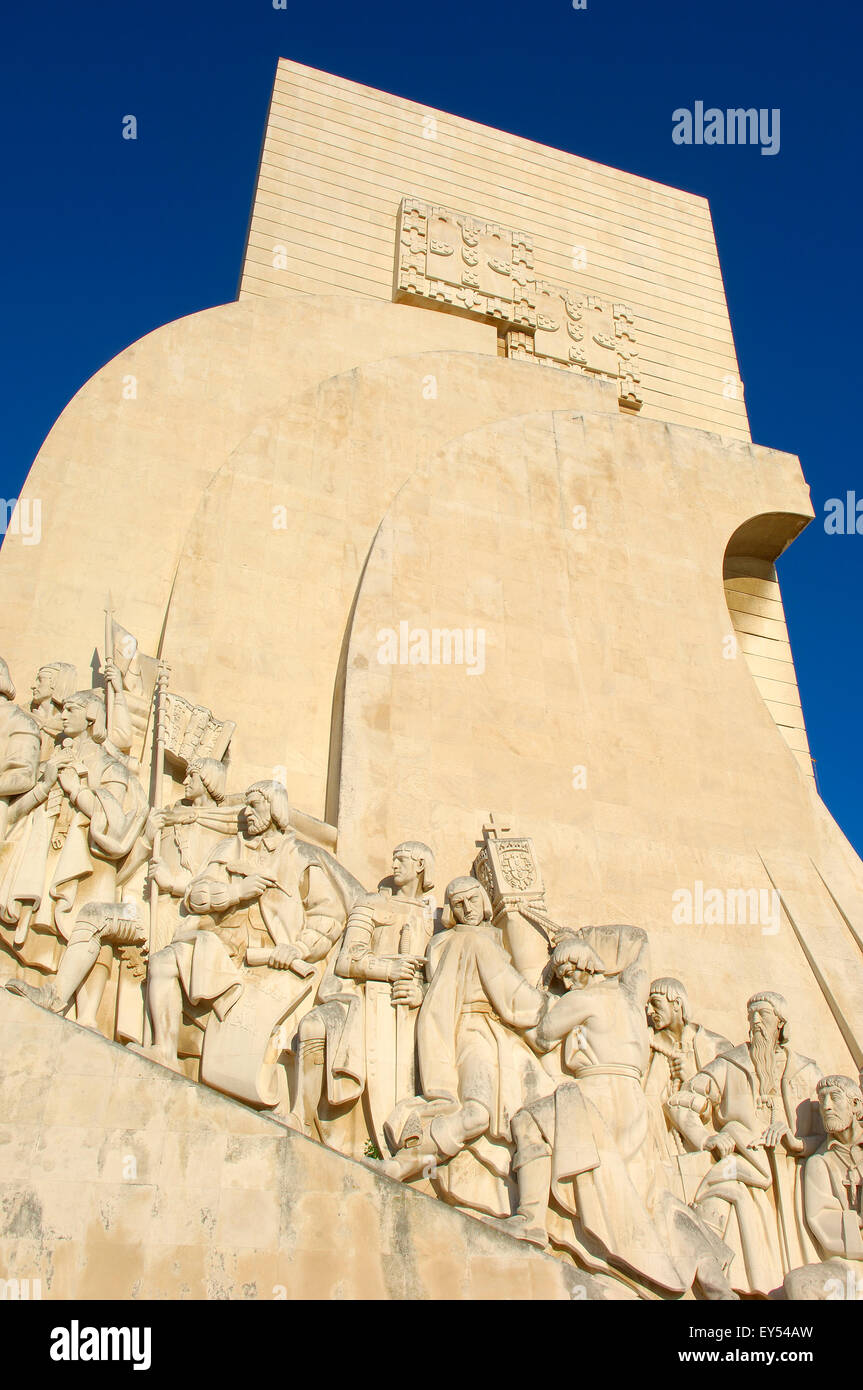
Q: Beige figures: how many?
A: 11